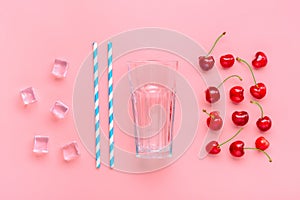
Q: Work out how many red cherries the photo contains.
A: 12